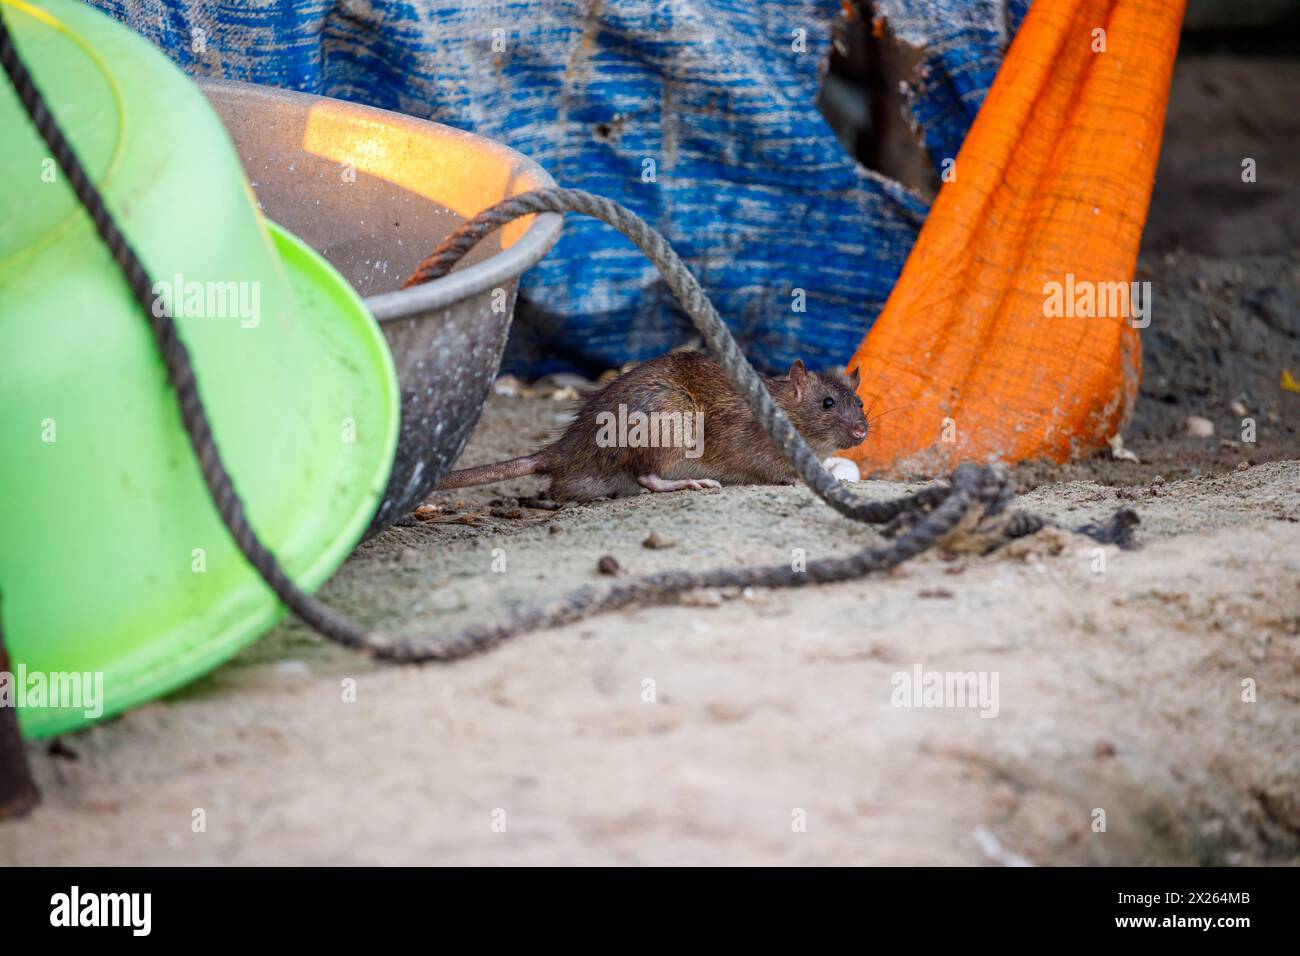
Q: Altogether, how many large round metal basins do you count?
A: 1